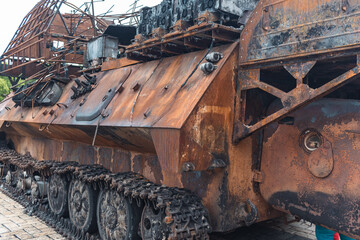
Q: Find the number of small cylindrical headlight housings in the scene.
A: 2